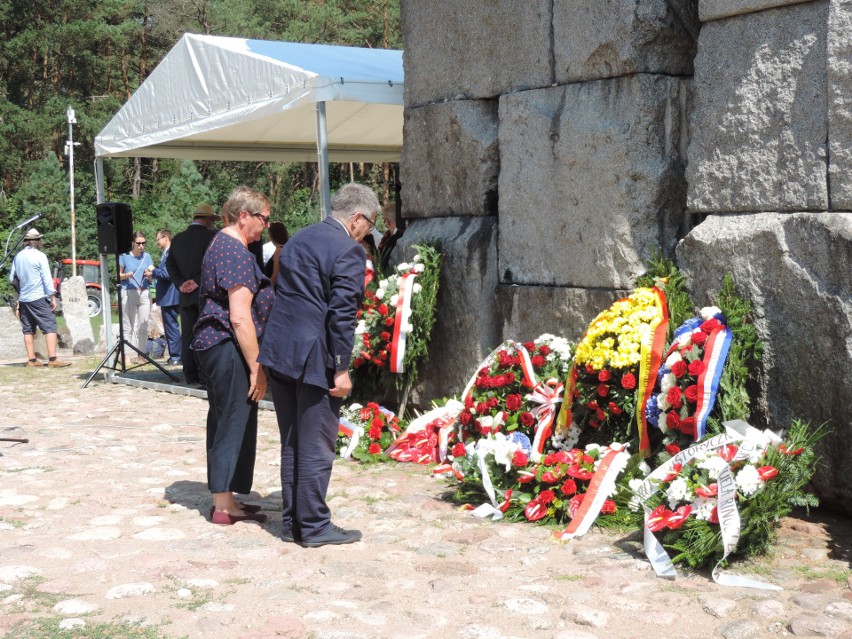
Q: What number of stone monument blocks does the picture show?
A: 10